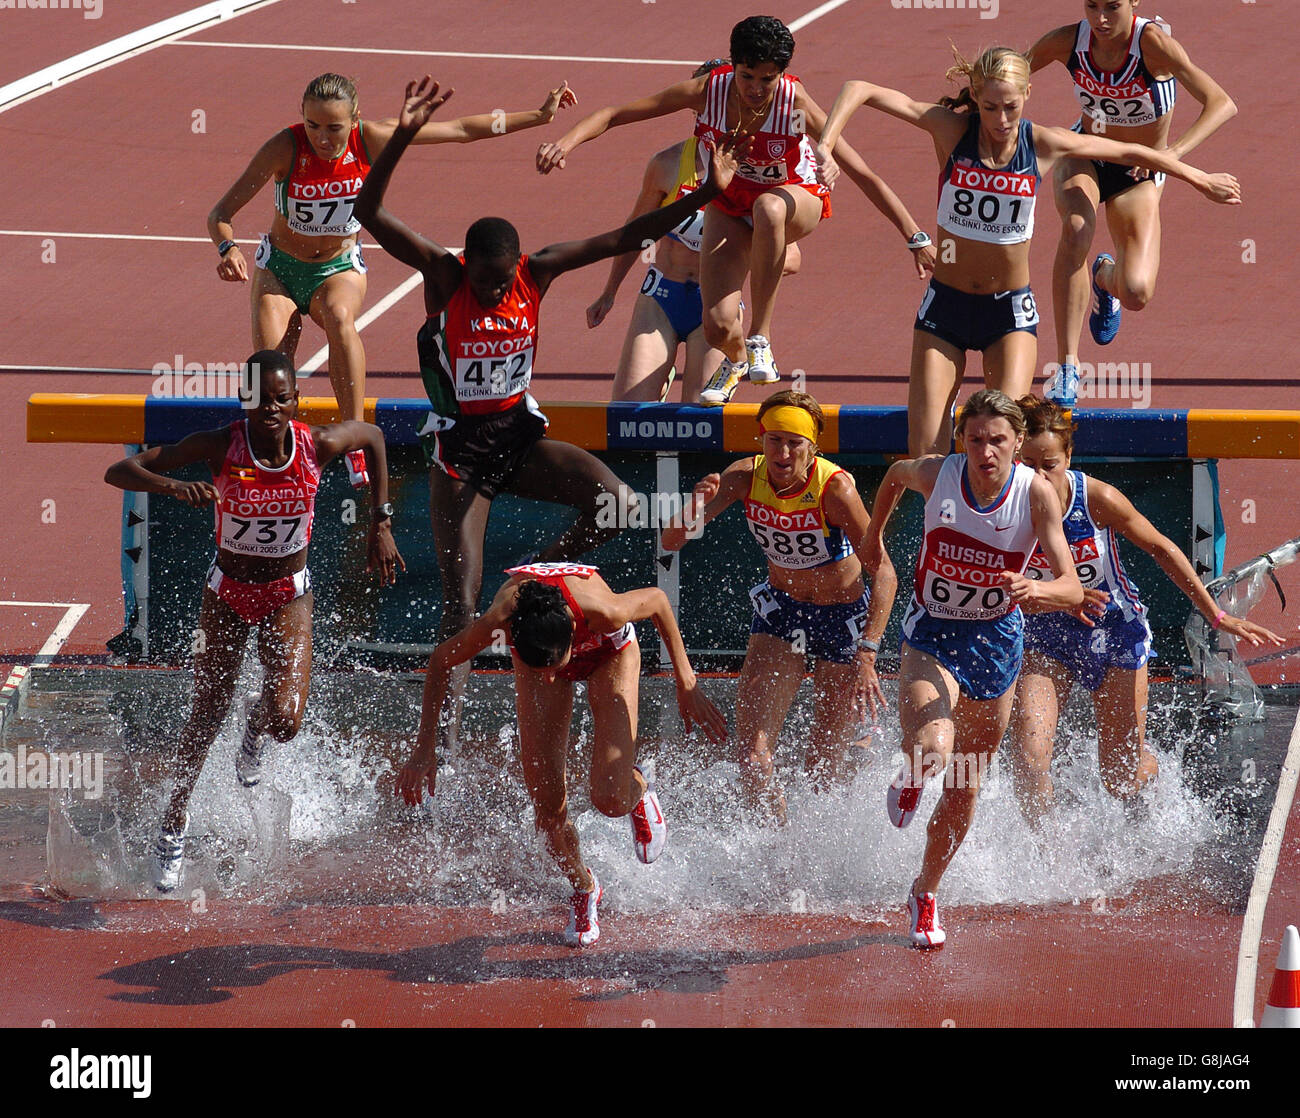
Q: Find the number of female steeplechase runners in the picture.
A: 11